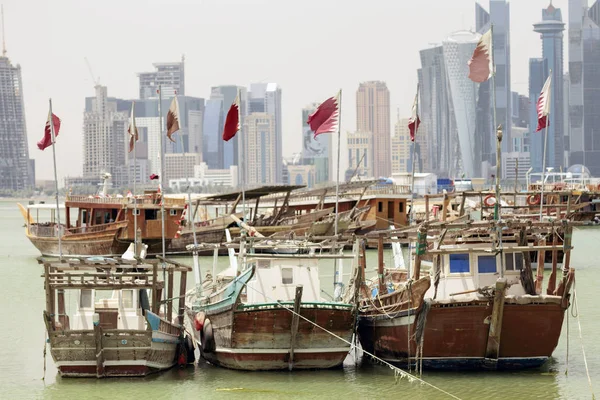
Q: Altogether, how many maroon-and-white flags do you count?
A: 8